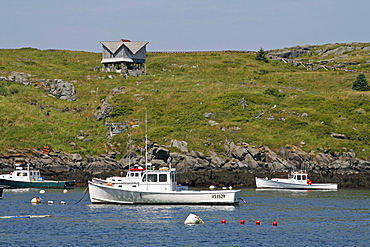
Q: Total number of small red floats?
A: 4